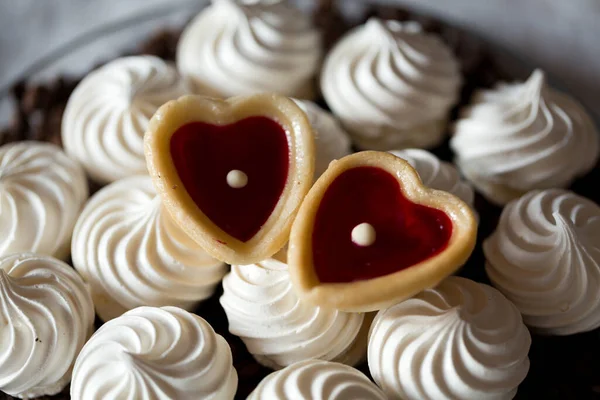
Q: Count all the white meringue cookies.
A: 14